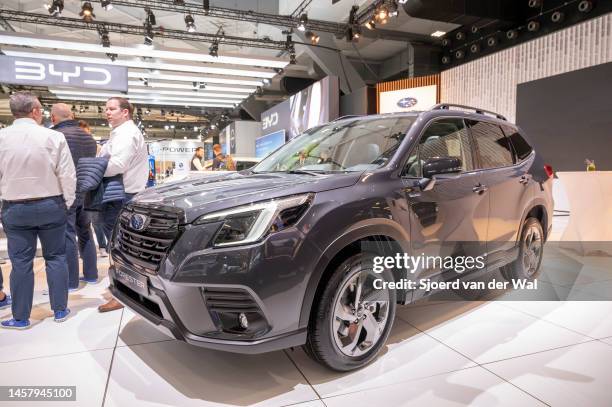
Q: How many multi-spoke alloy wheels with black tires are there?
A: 2